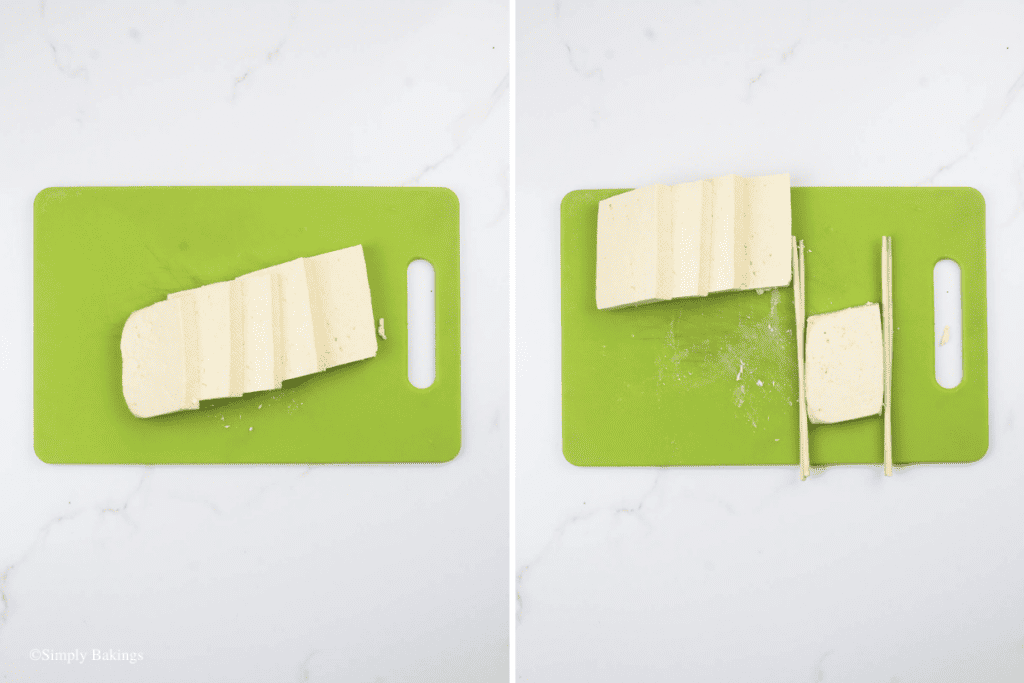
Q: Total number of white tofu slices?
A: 10